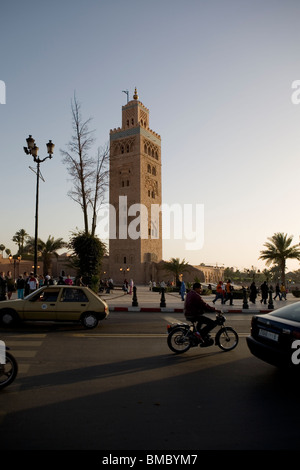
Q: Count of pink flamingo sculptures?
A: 0